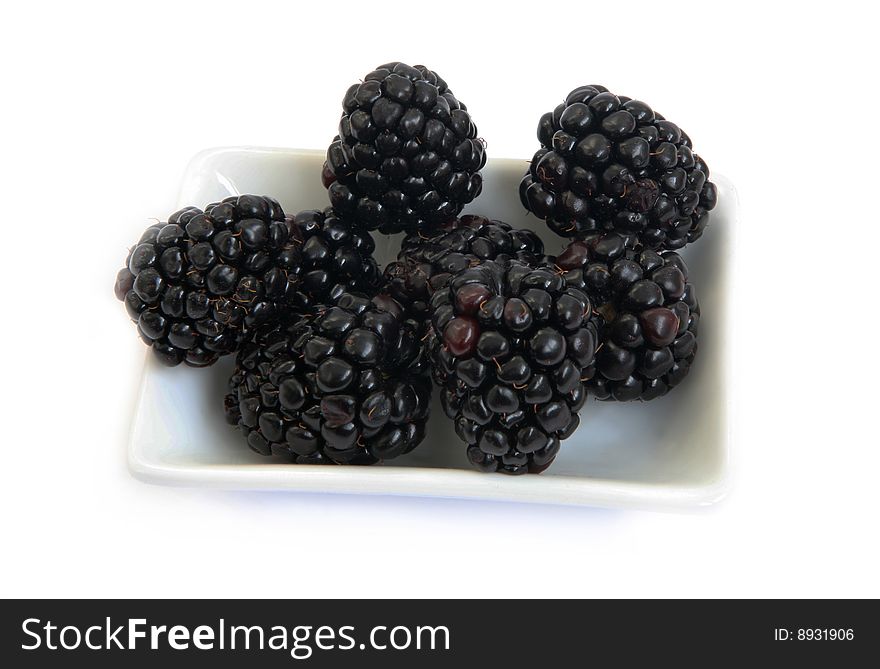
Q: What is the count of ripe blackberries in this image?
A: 8